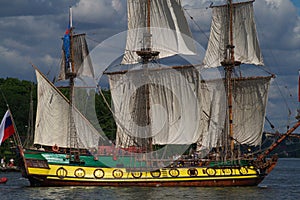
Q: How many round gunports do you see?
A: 11